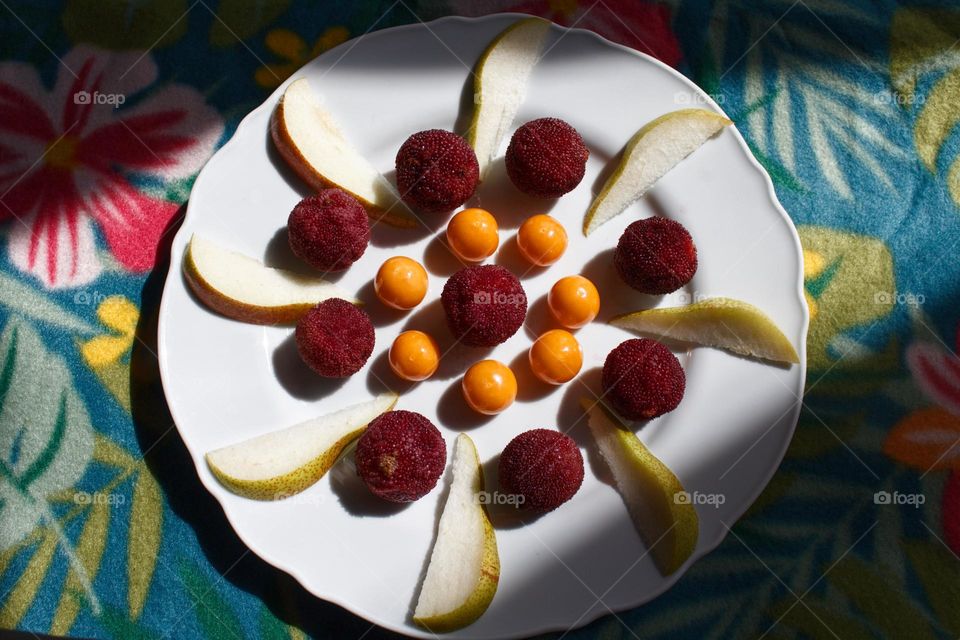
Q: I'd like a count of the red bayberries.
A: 9